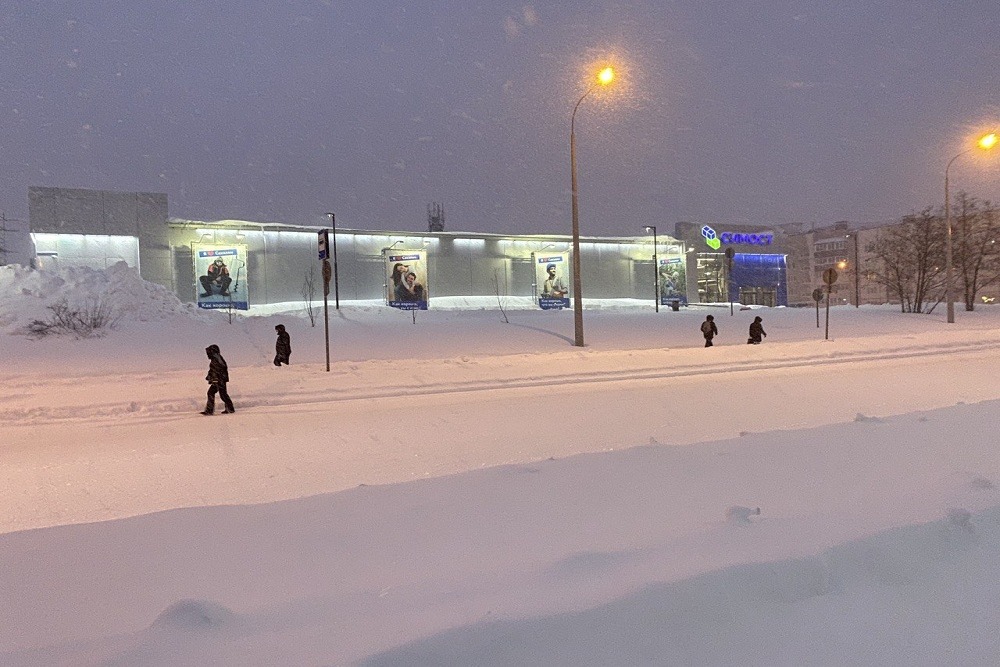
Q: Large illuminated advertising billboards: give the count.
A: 4